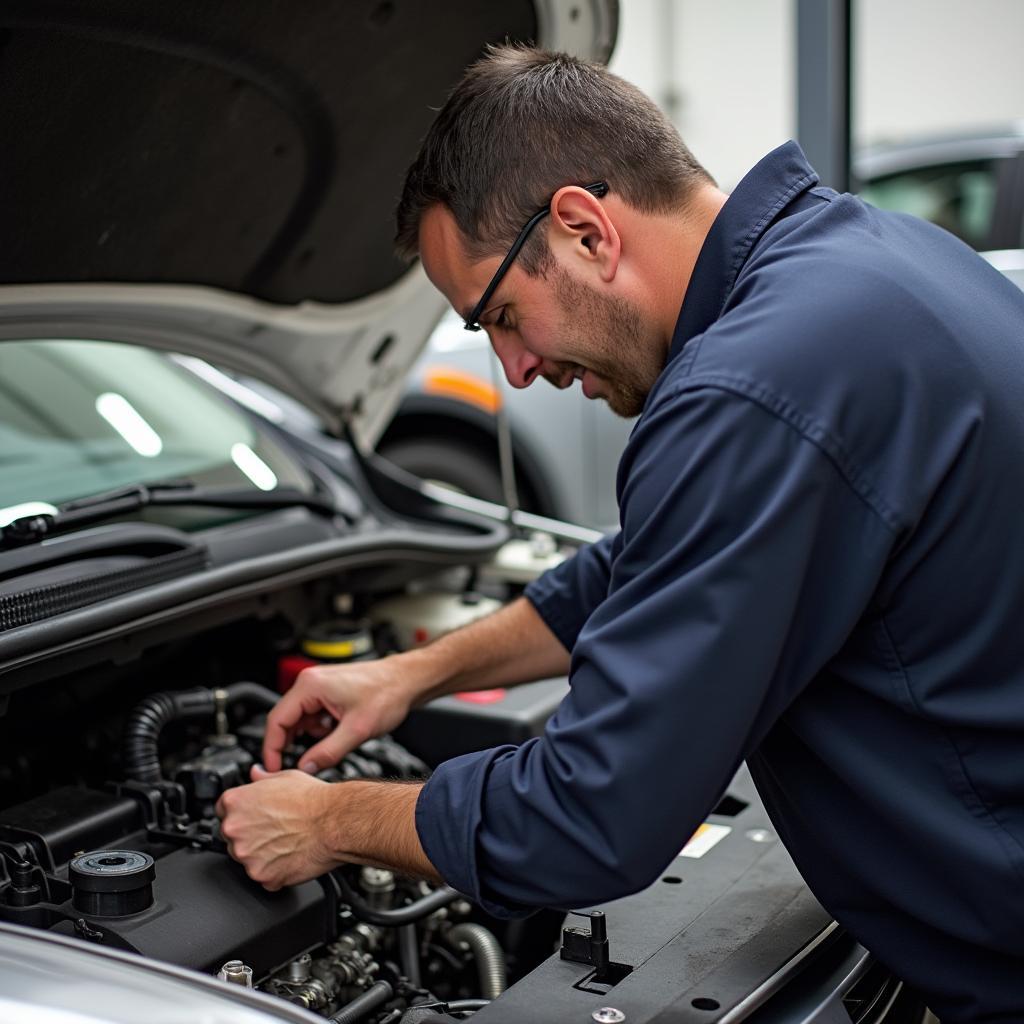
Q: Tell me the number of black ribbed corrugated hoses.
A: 1